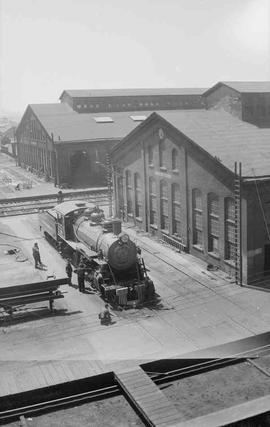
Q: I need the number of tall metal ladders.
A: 2